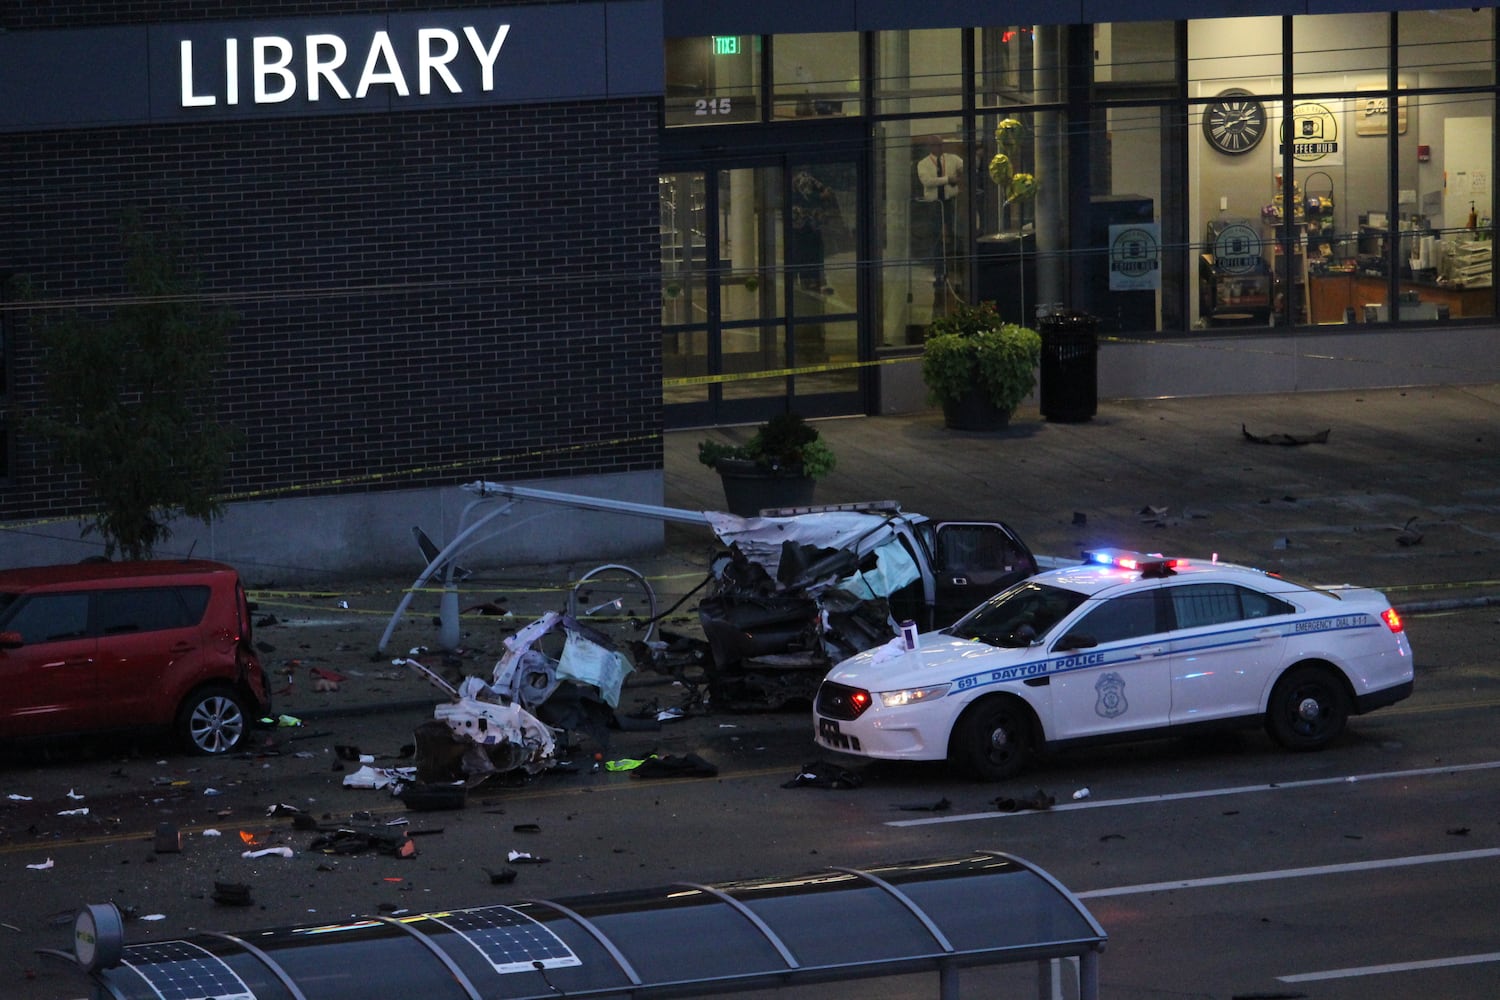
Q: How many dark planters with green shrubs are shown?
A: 2